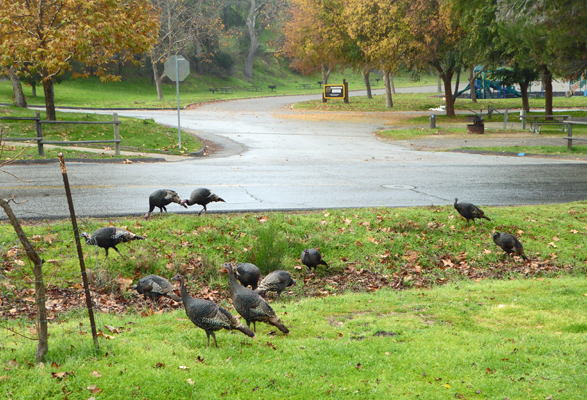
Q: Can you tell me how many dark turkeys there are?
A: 11